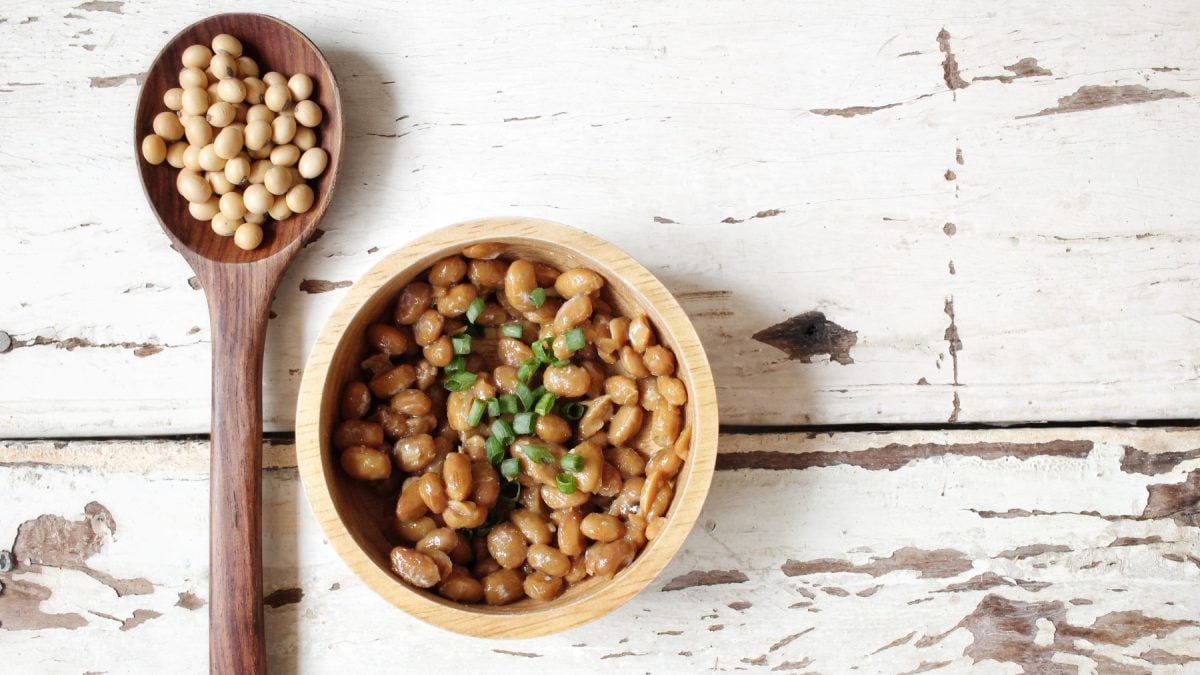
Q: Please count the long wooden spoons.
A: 1